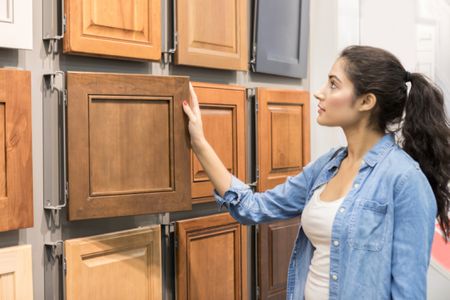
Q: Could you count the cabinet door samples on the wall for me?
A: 12